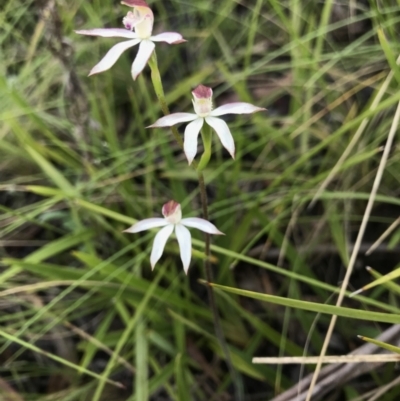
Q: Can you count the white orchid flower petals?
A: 12